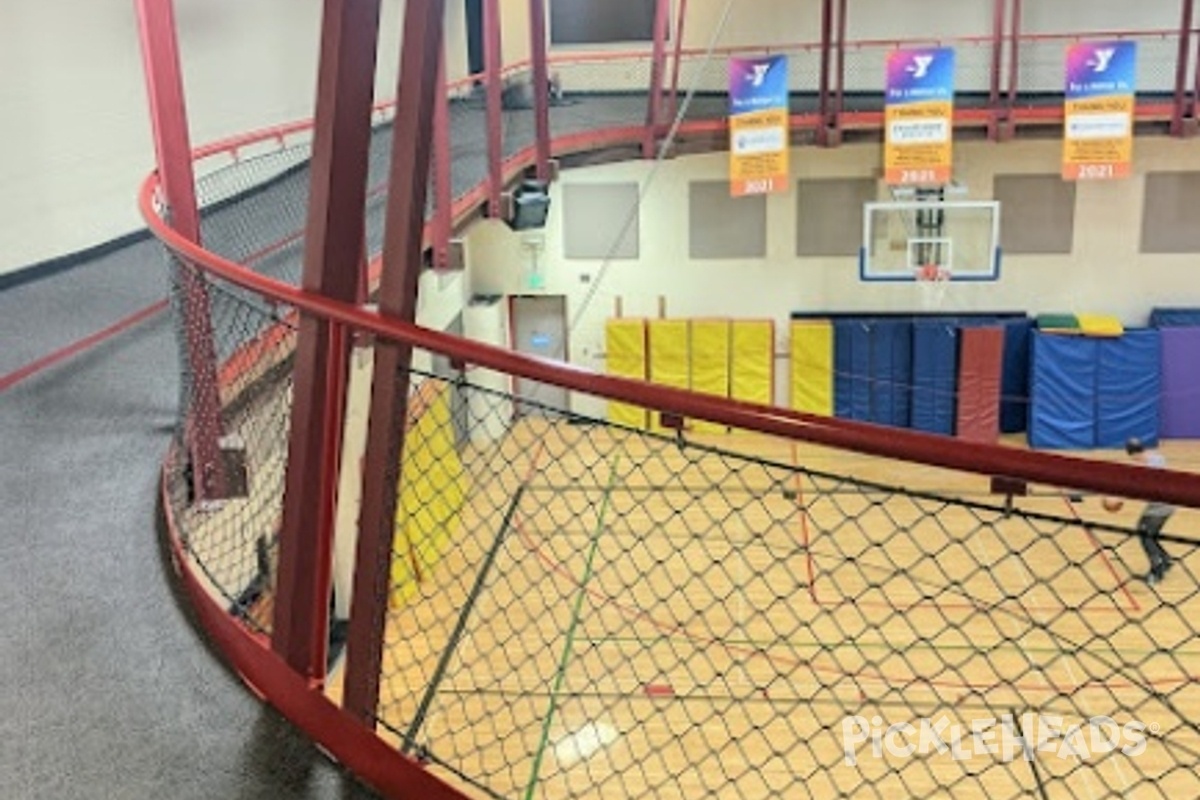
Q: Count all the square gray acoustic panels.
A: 5